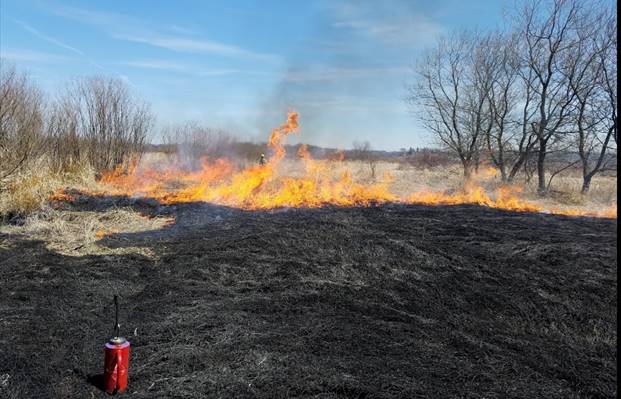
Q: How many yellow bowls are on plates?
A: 0